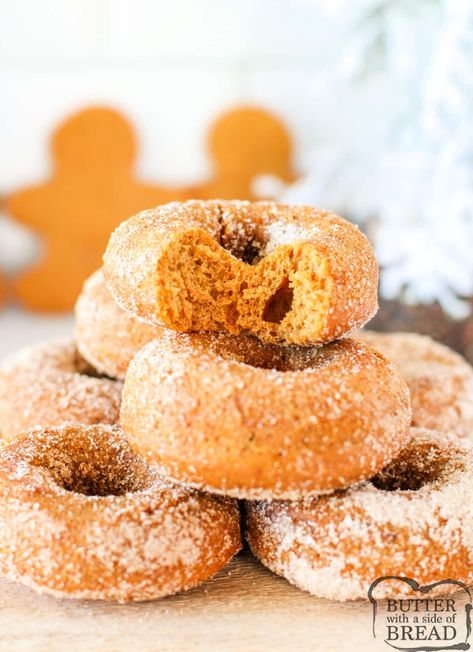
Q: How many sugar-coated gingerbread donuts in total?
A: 7